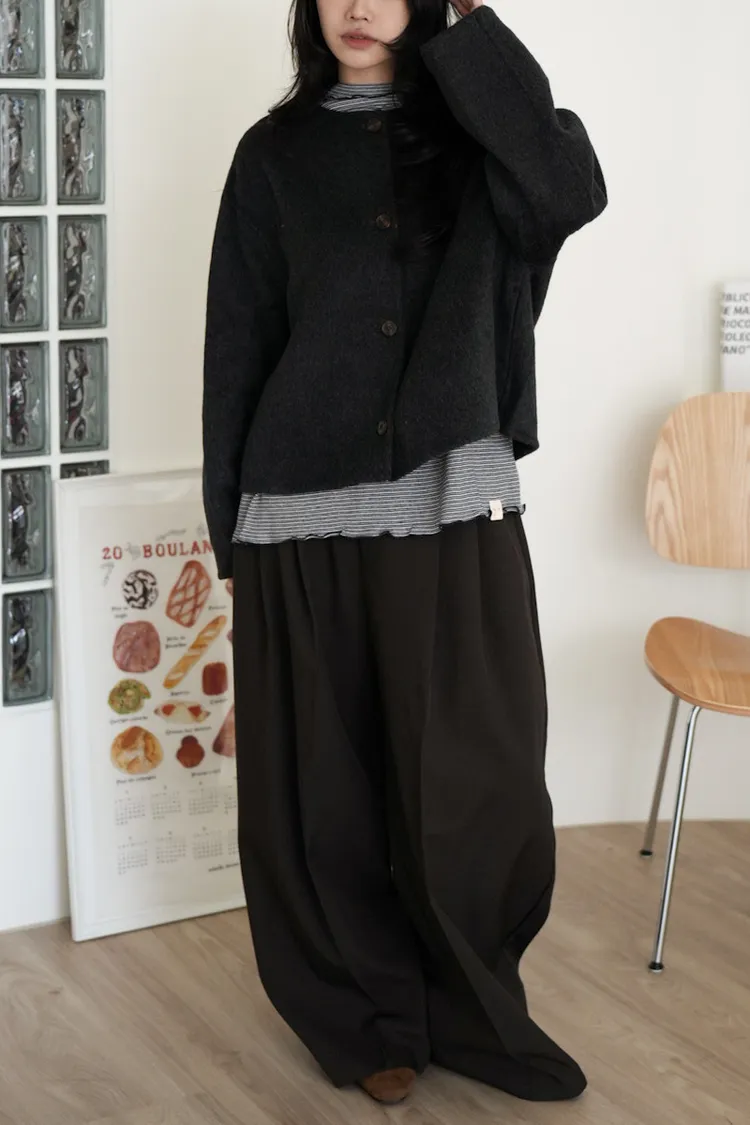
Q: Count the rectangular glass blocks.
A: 11